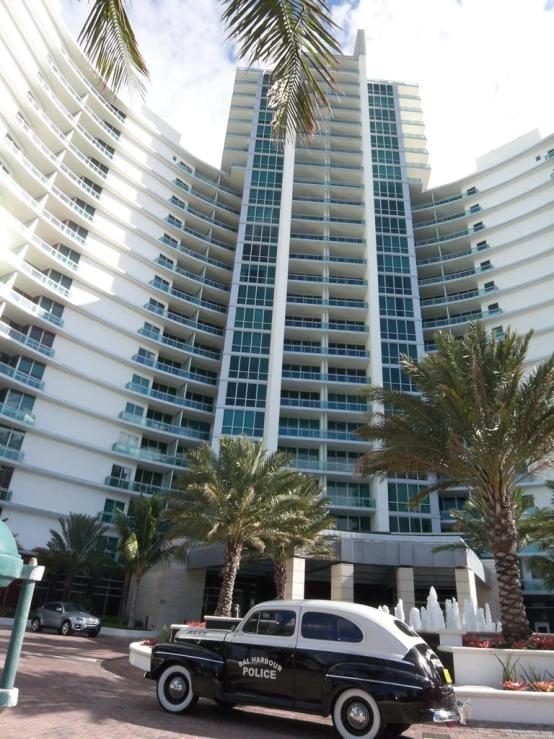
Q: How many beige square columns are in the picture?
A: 4